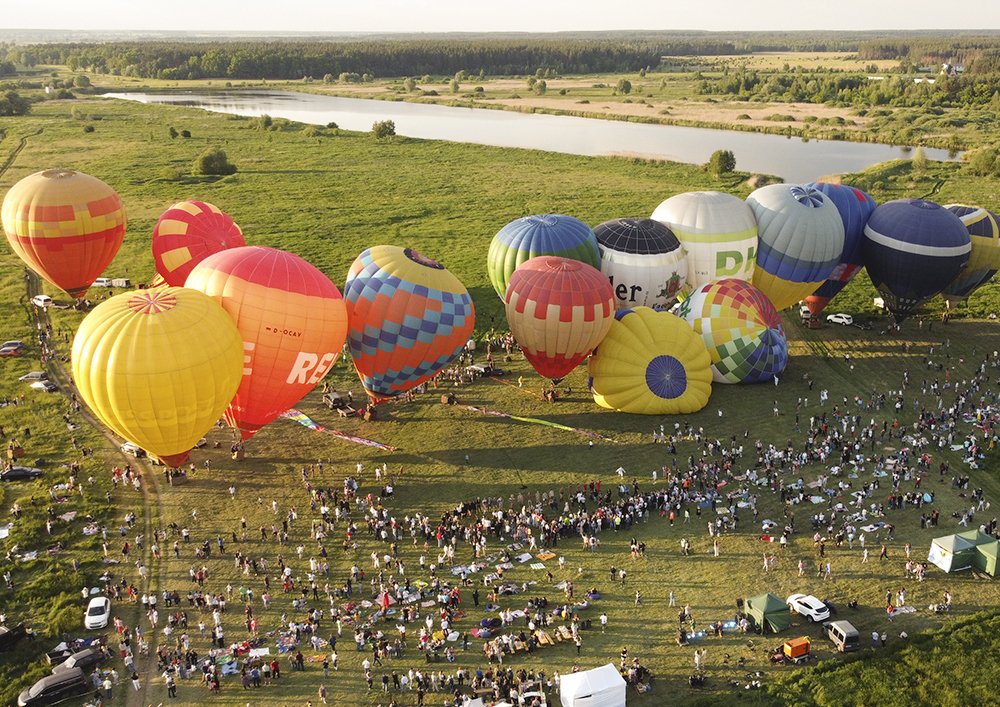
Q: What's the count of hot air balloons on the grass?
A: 15